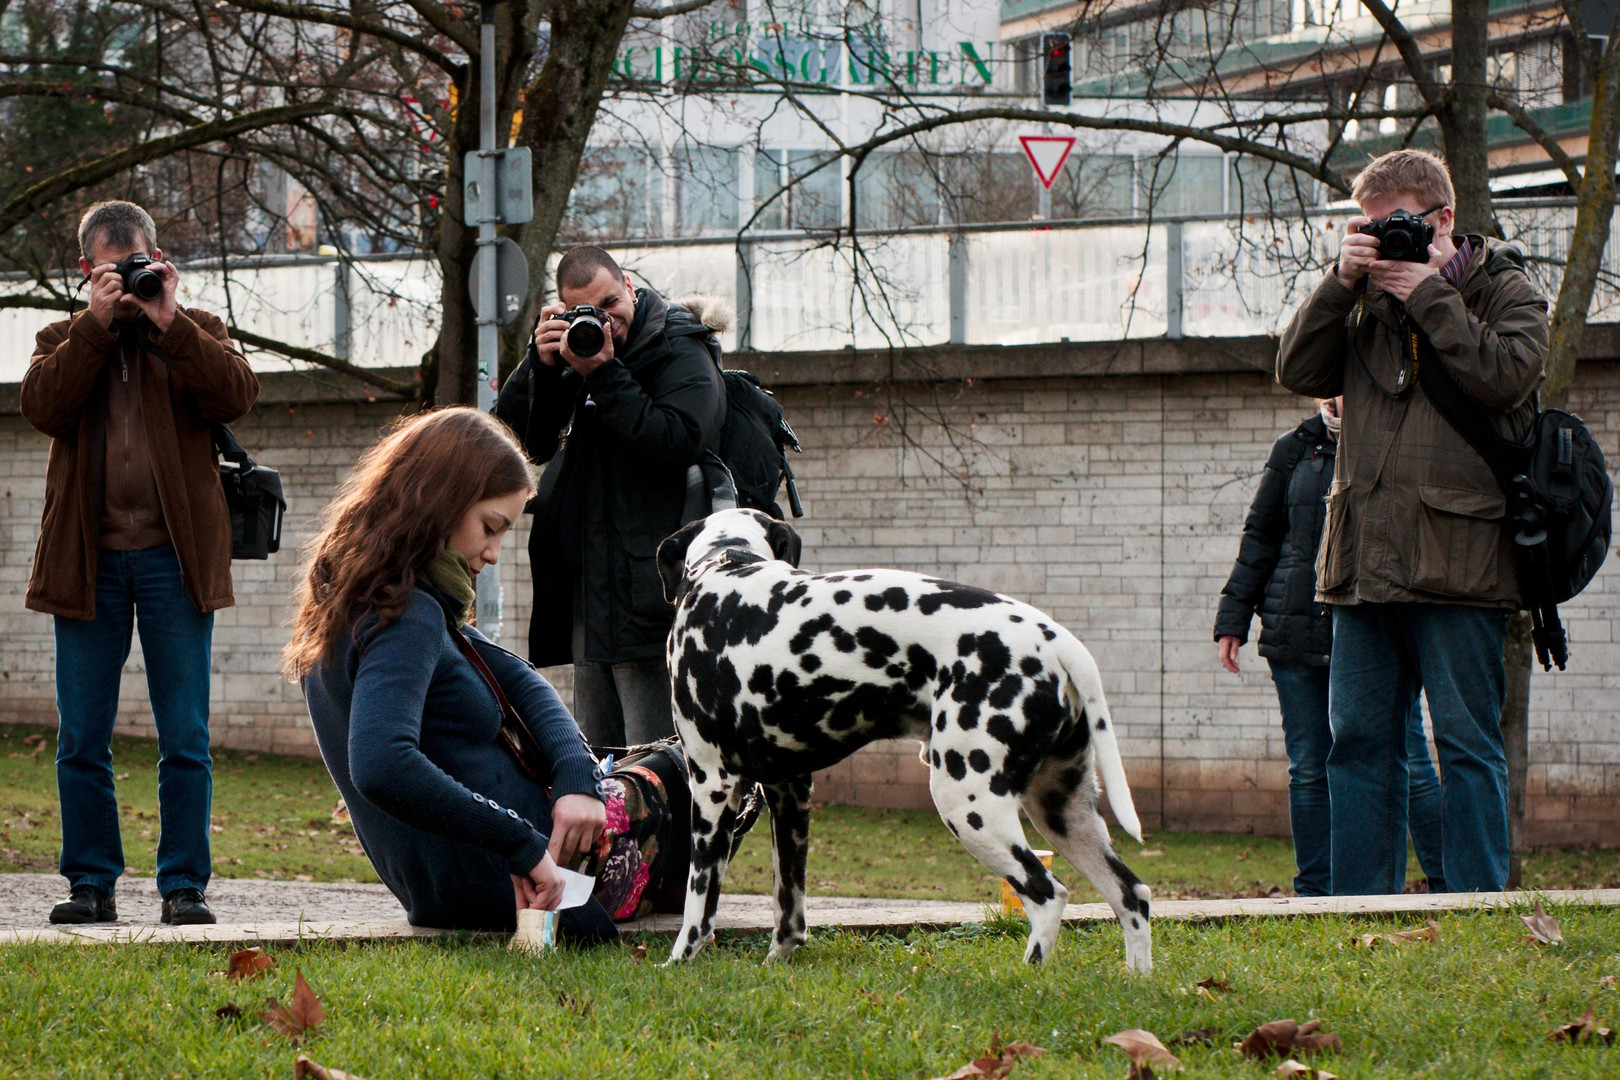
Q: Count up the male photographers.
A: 3